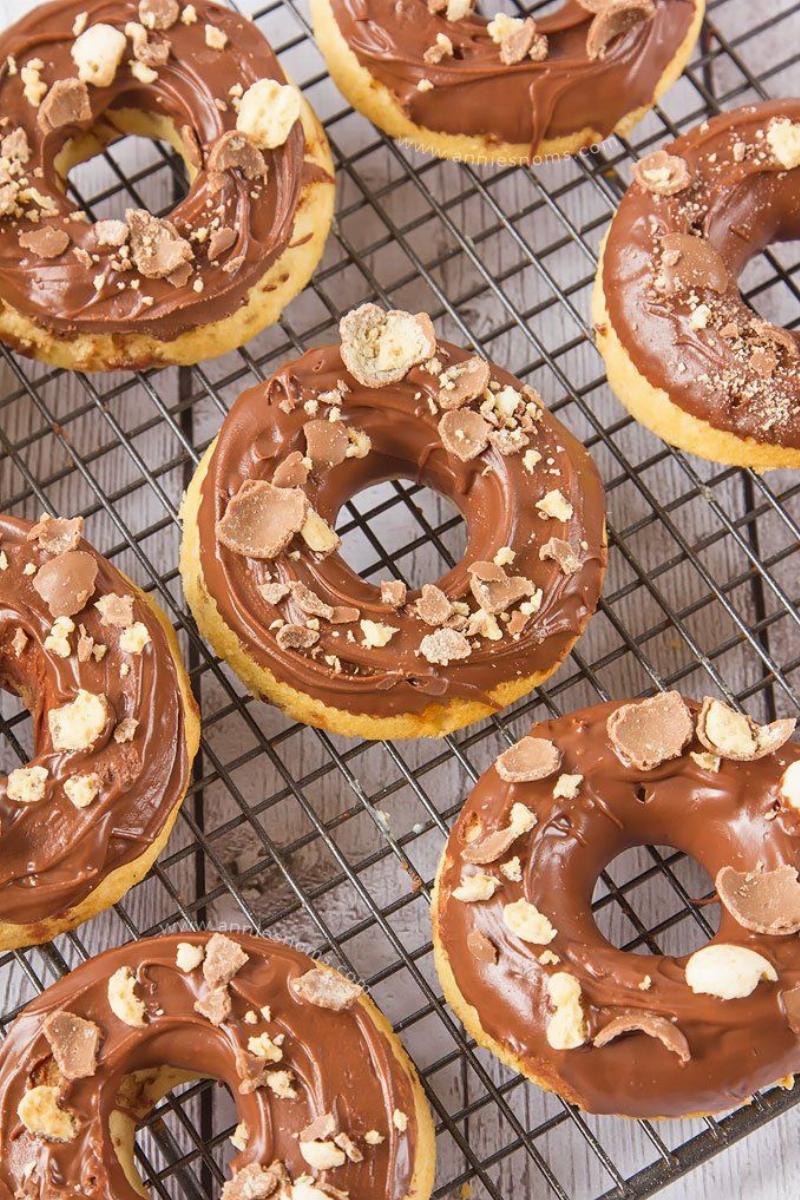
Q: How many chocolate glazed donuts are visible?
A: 7